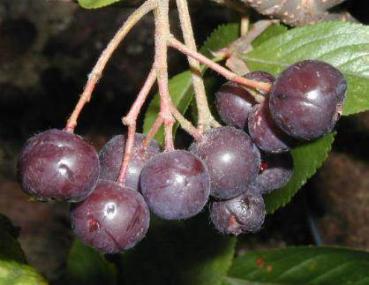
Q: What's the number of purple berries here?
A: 11